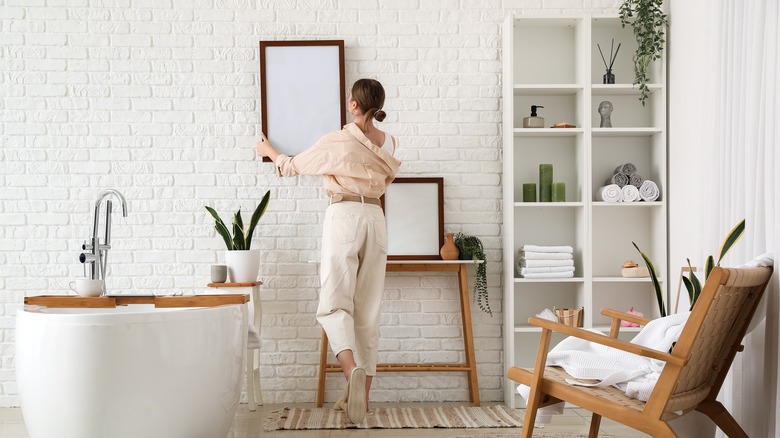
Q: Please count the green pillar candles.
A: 3